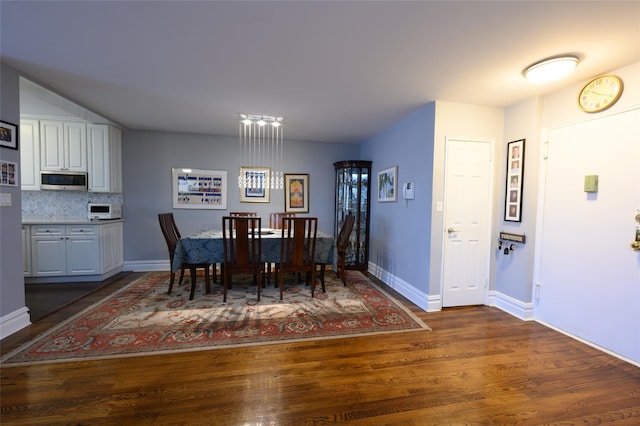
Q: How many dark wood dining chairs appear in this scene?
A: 6